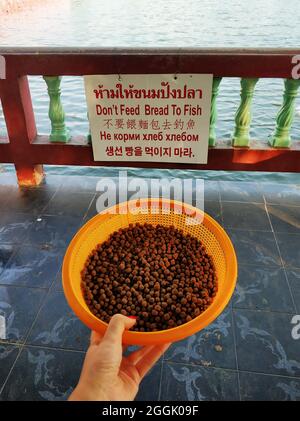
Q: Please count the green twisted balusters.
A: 4